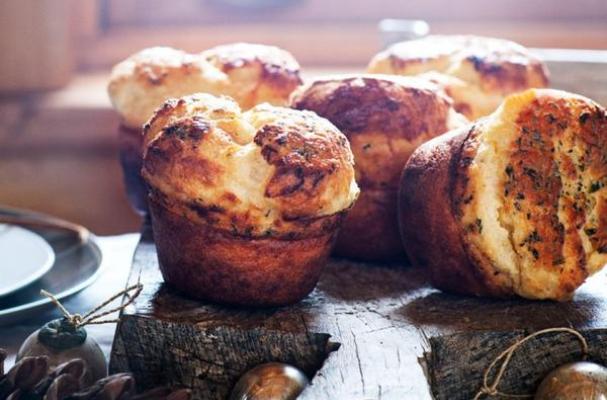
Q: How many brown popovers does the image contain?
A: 5